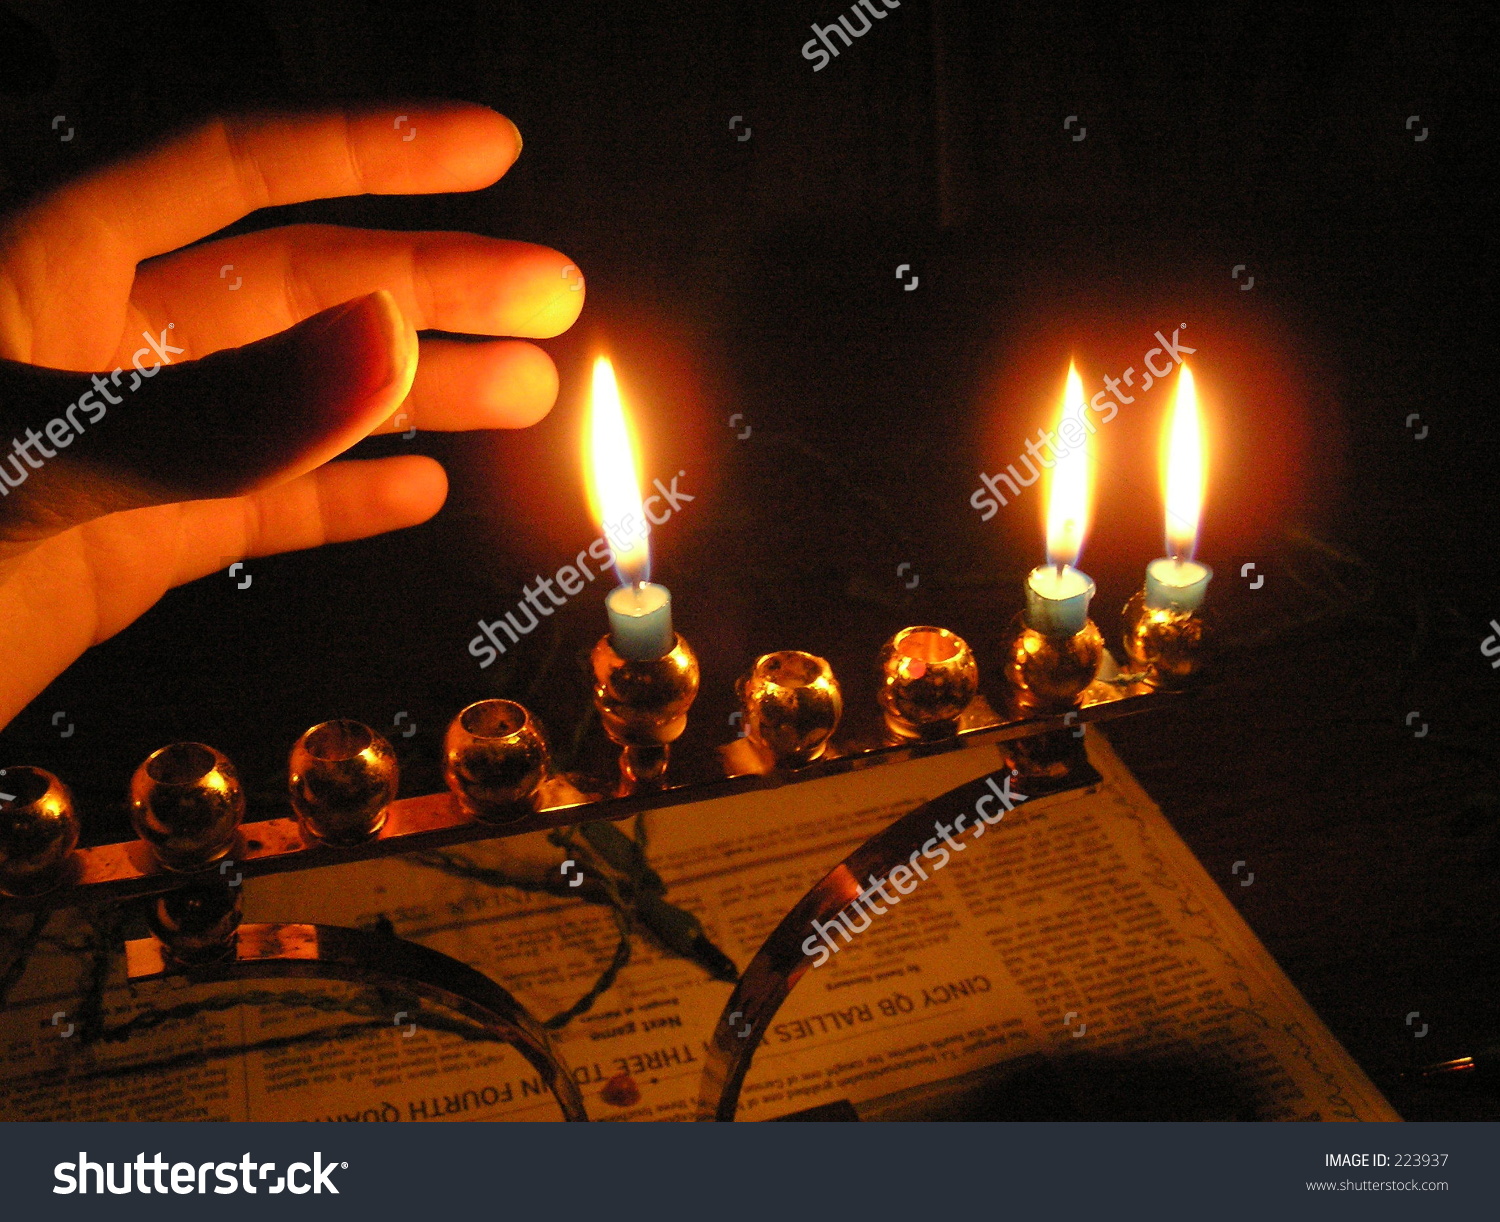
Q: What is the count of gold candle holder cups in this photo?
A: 9